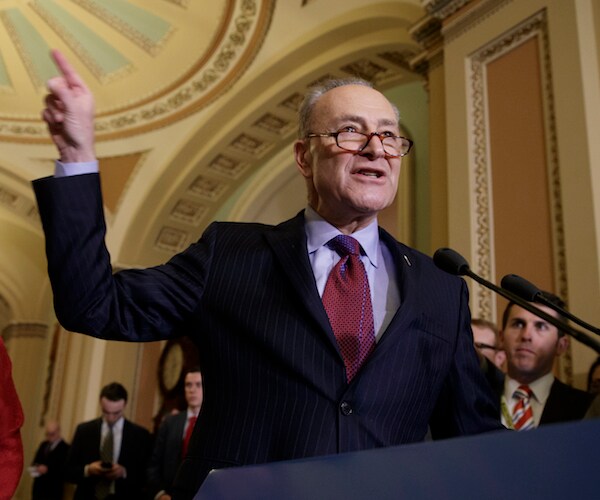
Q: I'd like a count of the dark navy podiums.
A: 1